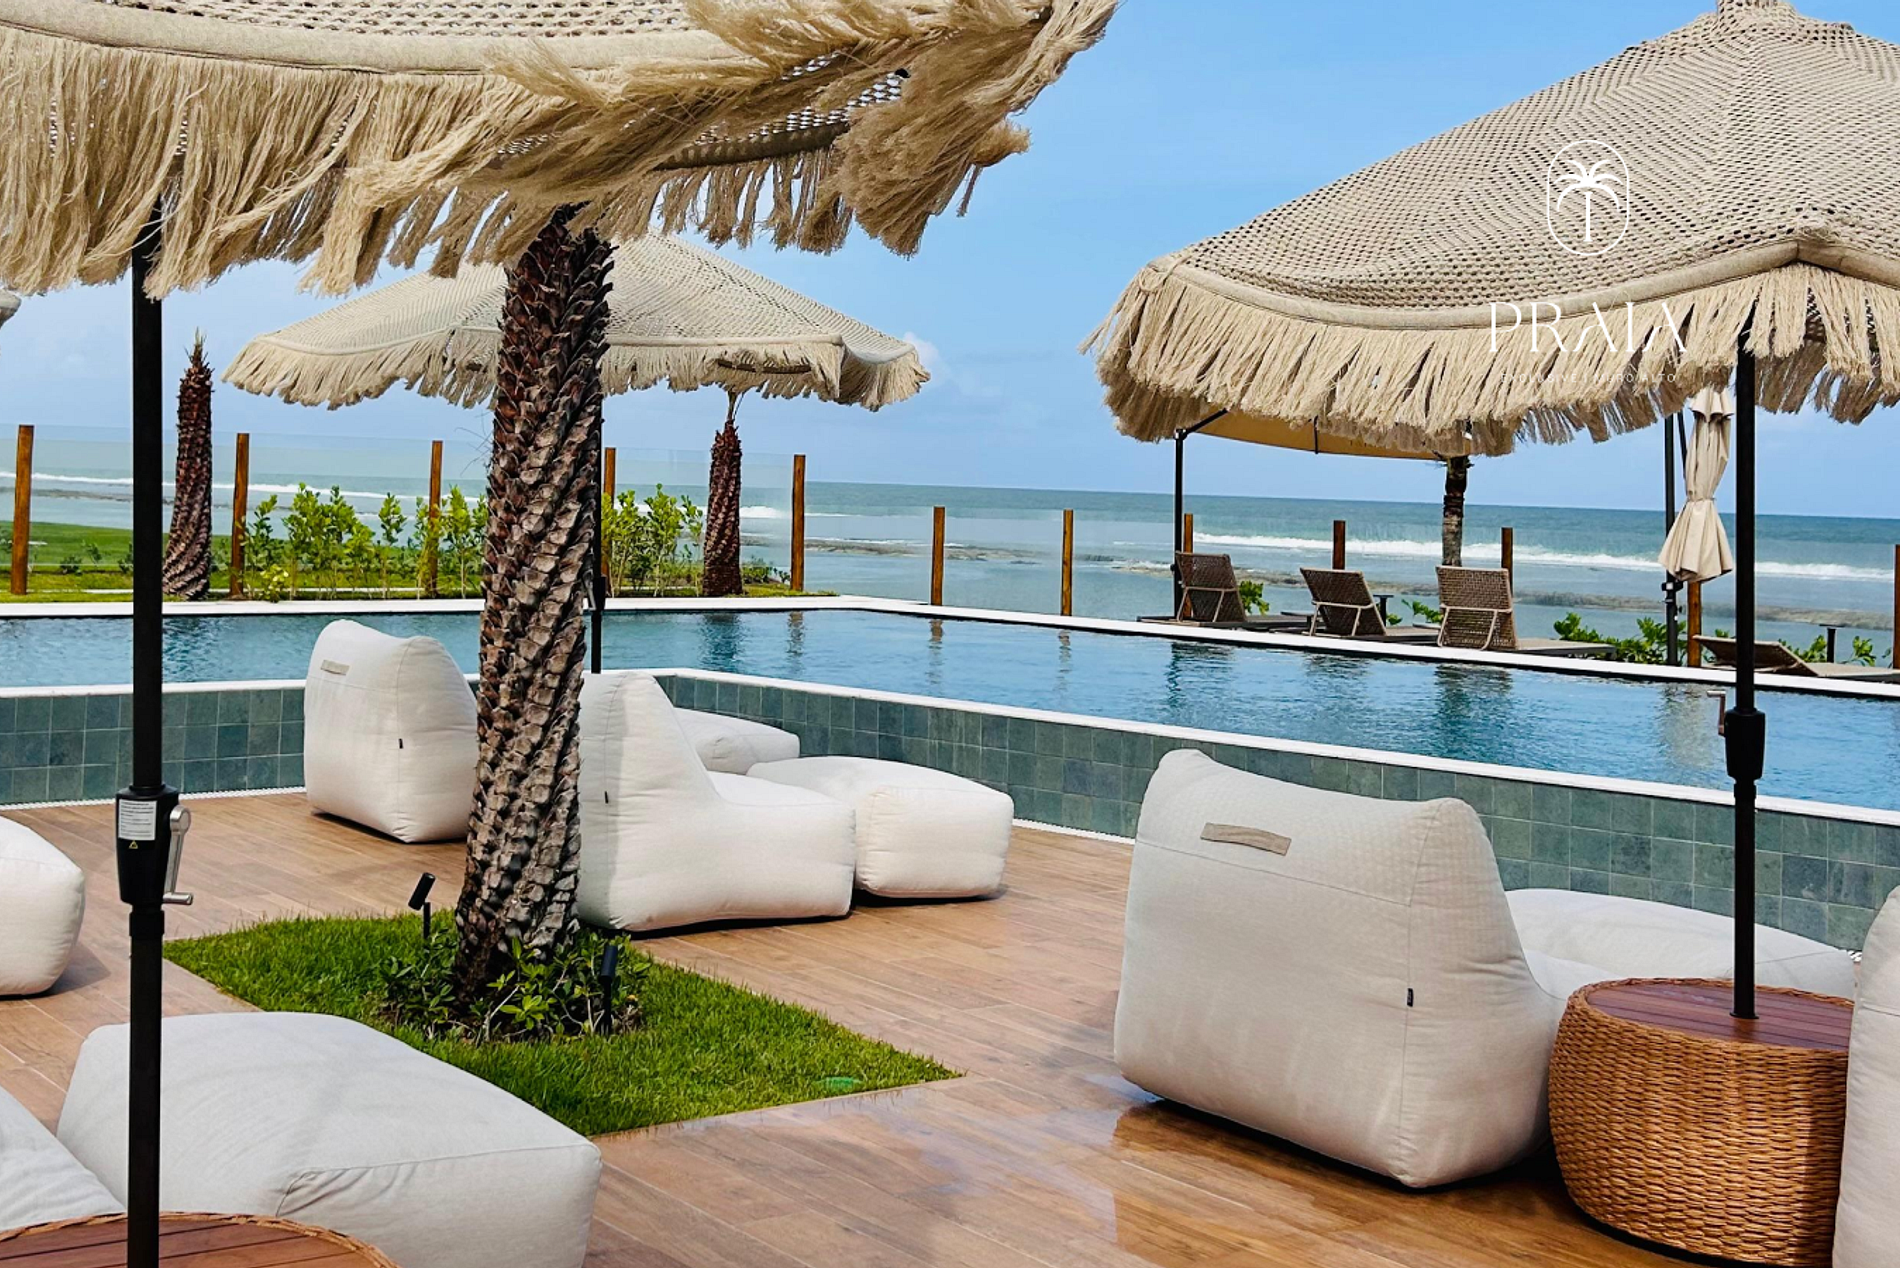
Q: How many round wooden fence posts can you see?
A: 12